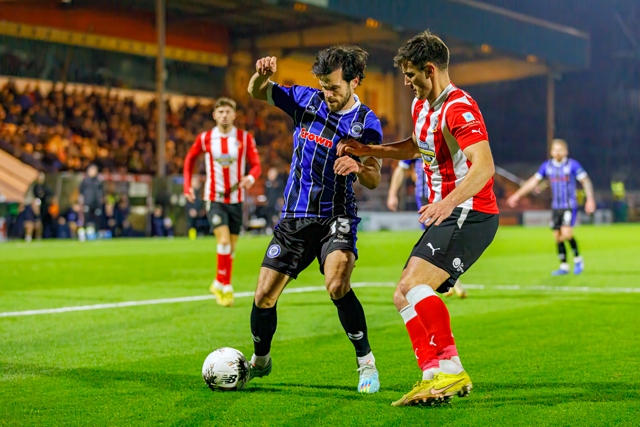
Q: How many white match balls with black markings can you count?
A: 1